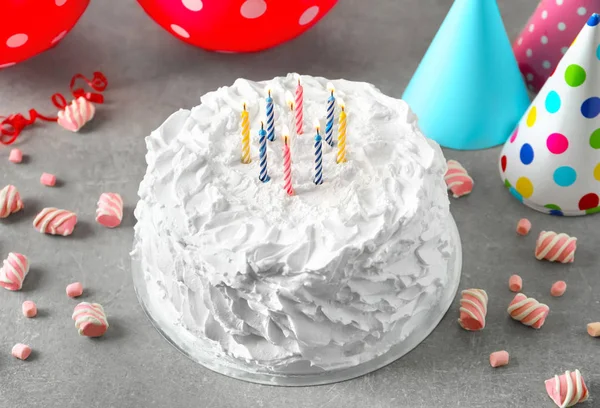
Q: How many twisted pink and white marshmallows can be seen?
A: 11